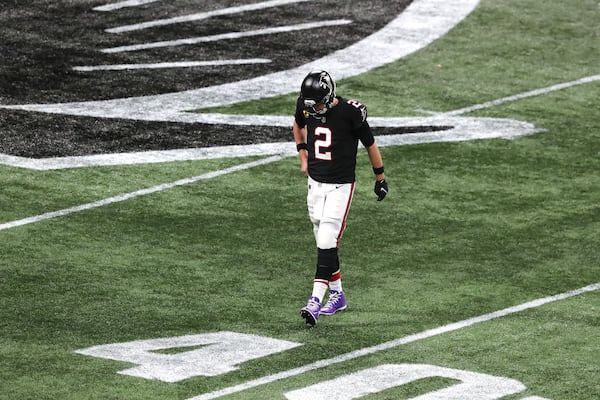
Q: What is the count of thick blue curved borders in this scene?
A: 0